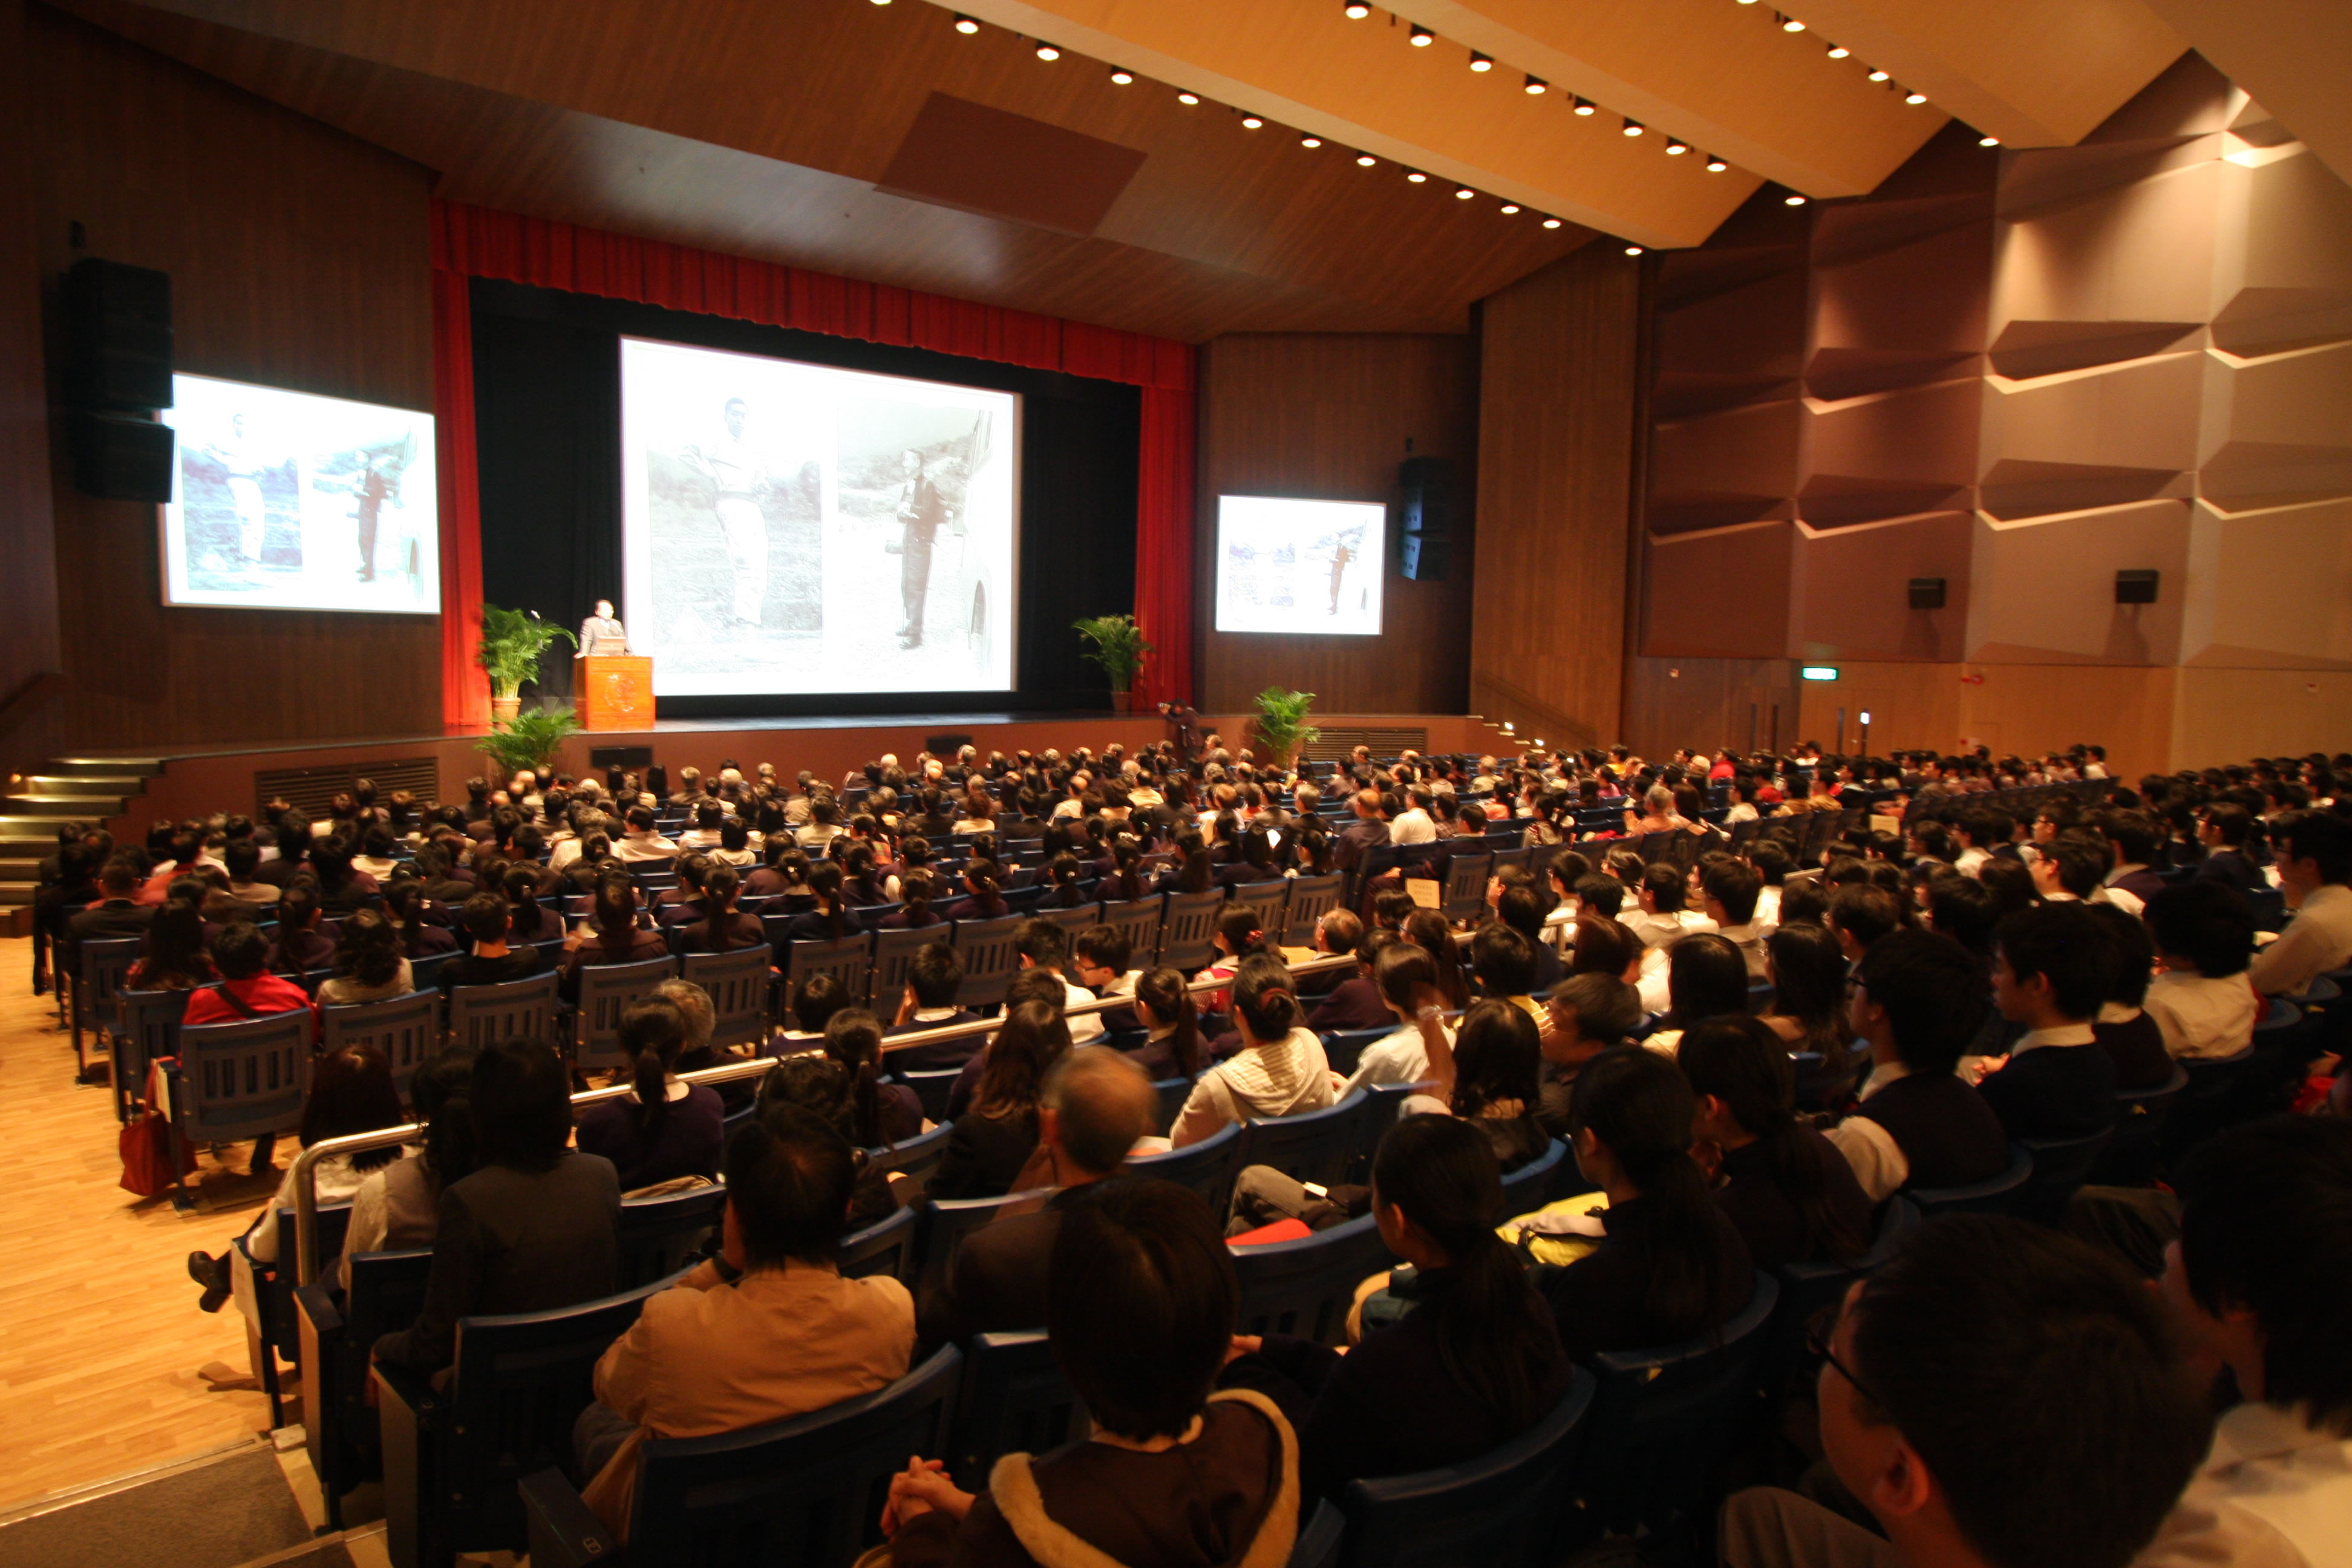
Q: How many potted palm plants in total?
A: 4